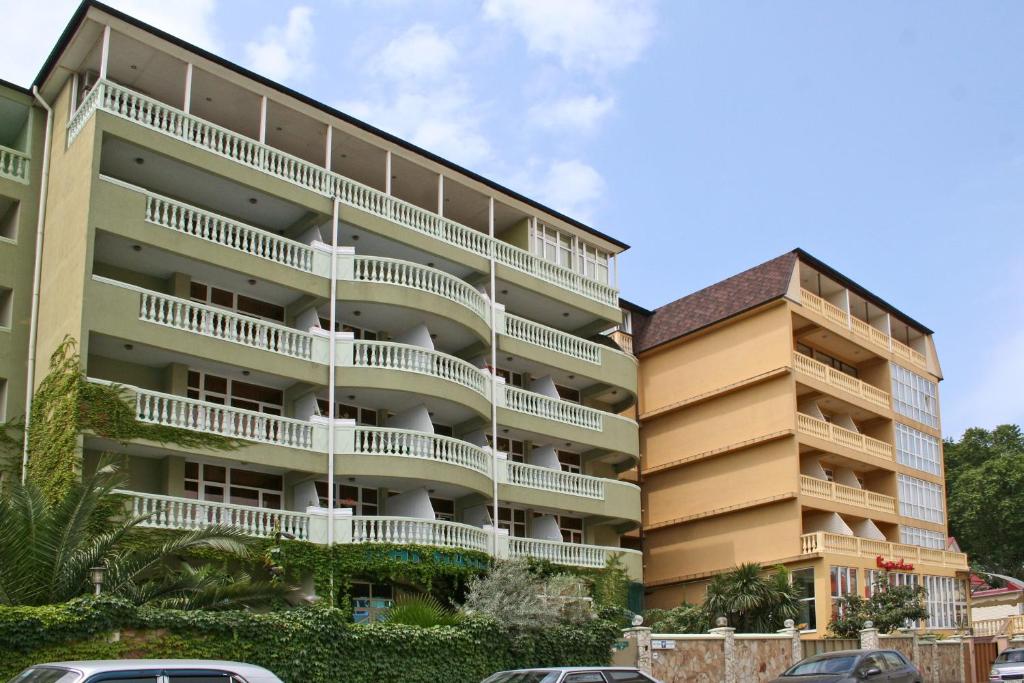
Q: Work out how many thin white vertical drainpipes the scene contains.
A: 3